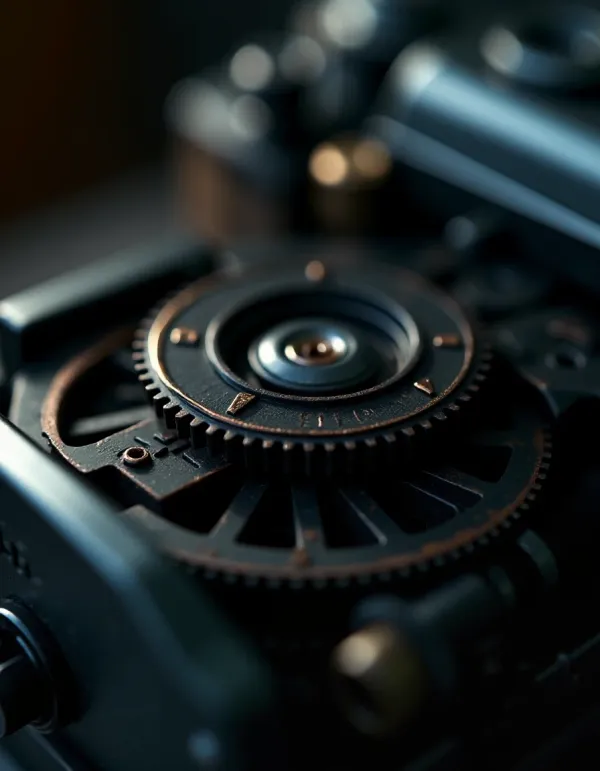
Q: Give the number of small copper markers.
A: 5